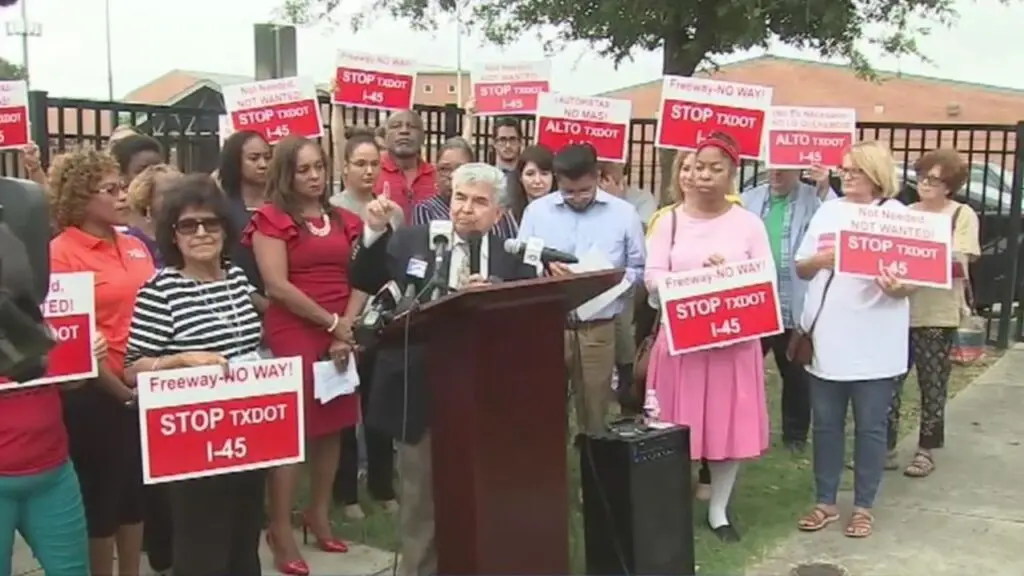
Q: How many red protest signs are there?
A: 11